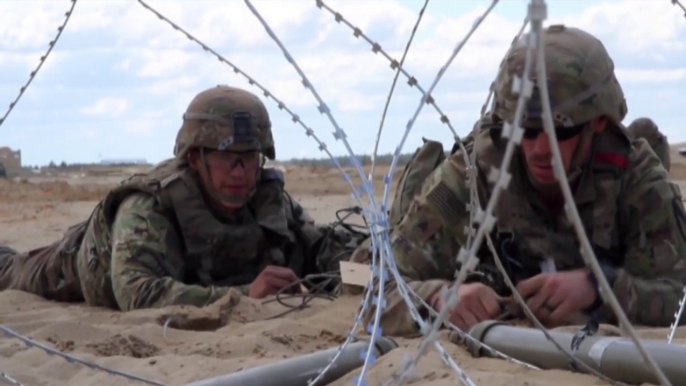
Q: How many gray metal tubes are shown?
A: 2